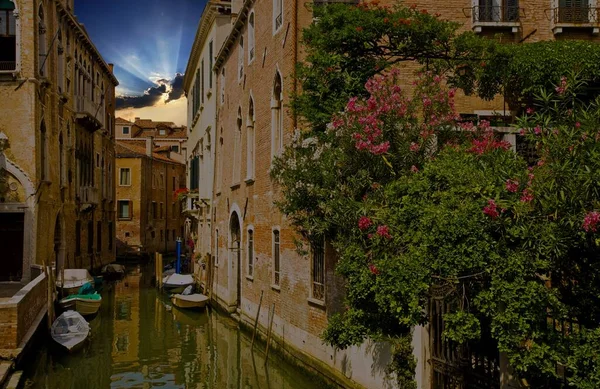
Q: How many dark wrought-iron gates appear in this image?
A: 1